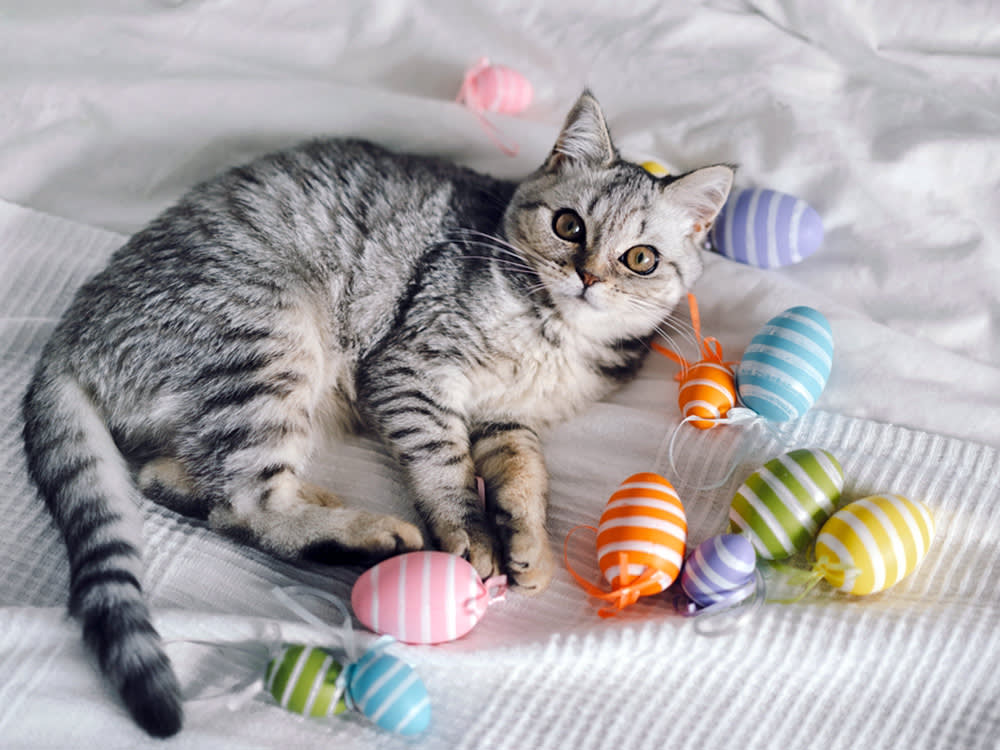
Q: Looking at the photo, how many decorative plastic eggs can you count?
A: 12